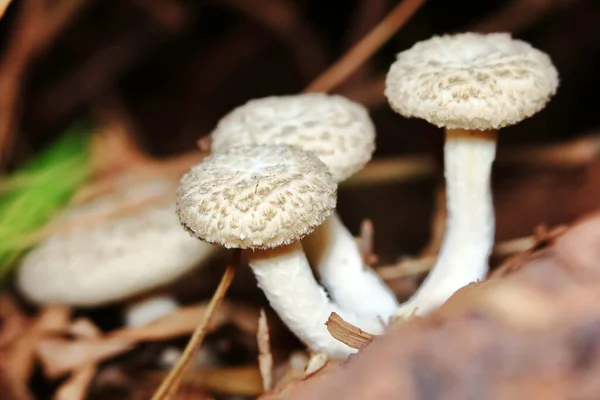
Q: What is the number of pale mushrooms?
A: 4